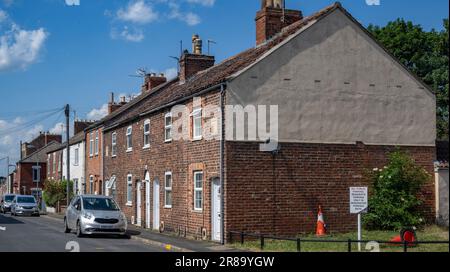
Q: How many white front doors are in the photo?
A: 4